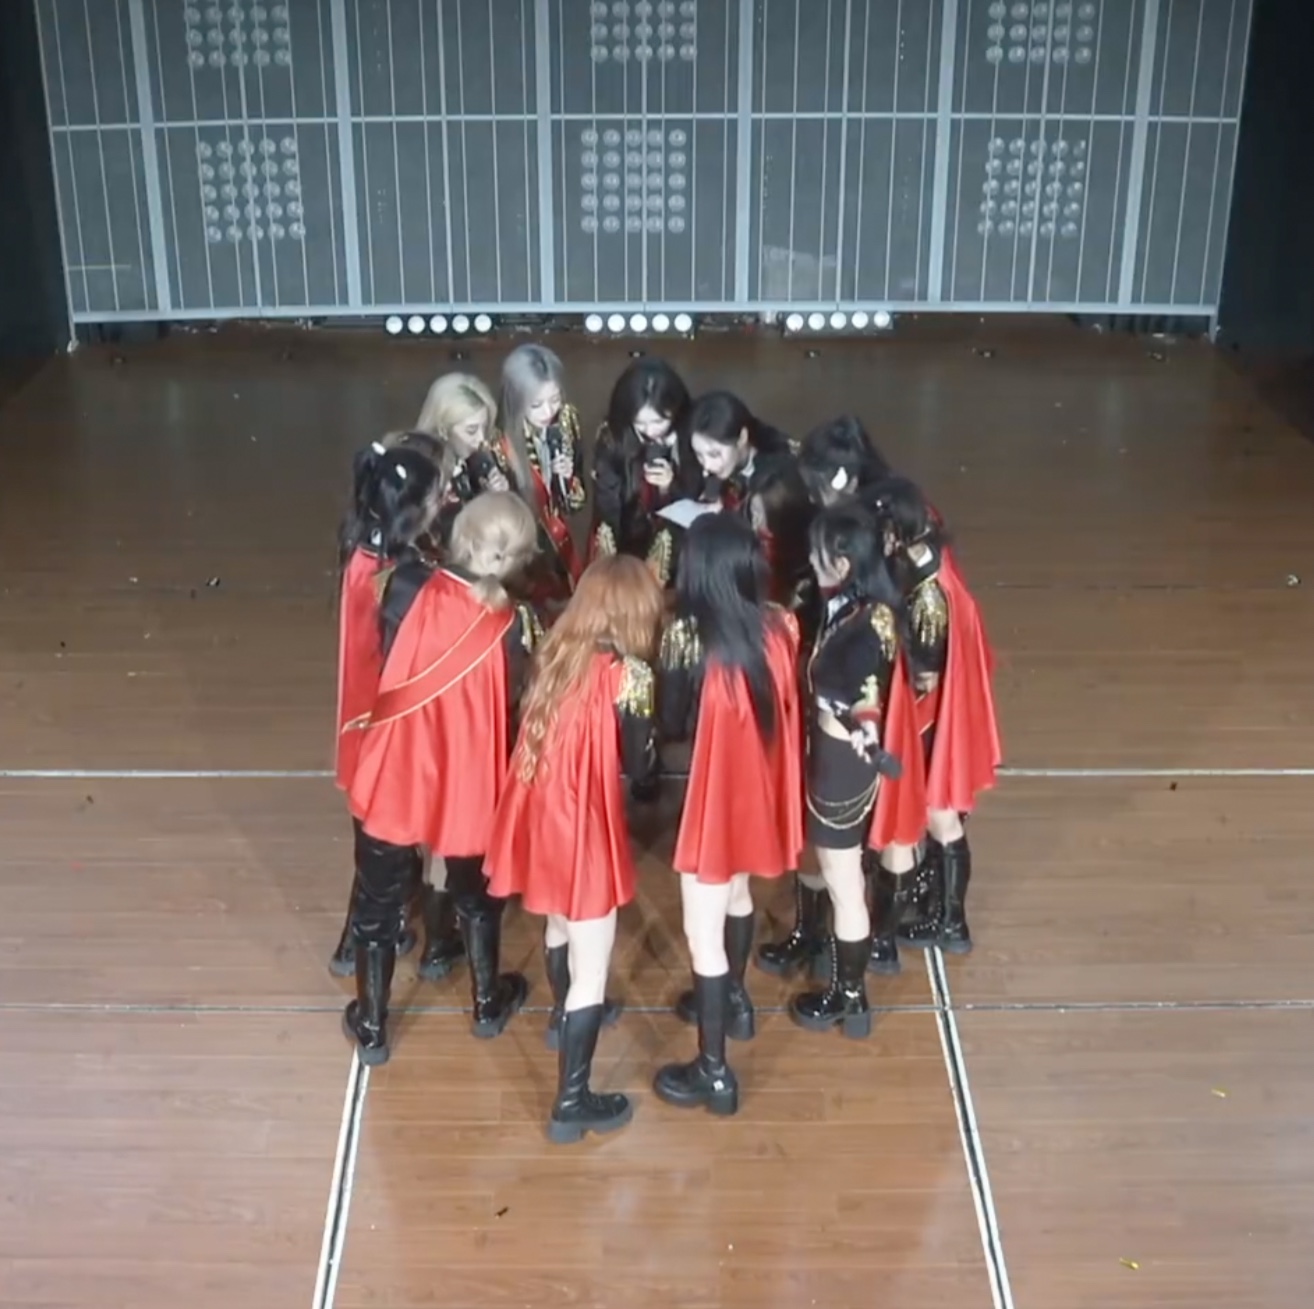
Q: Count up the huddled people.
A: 13